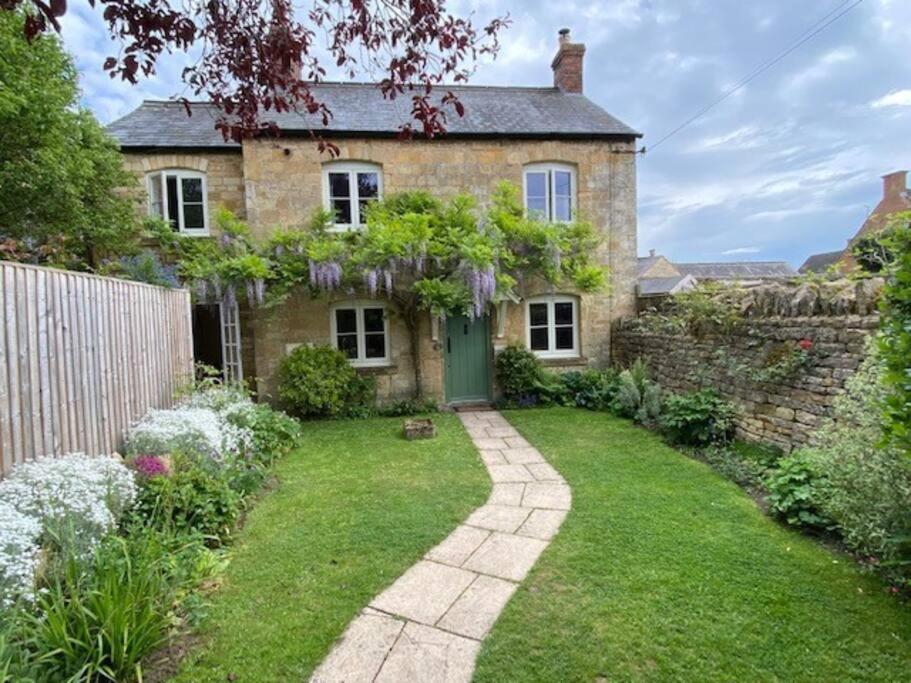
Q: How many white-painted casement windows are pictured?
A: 5